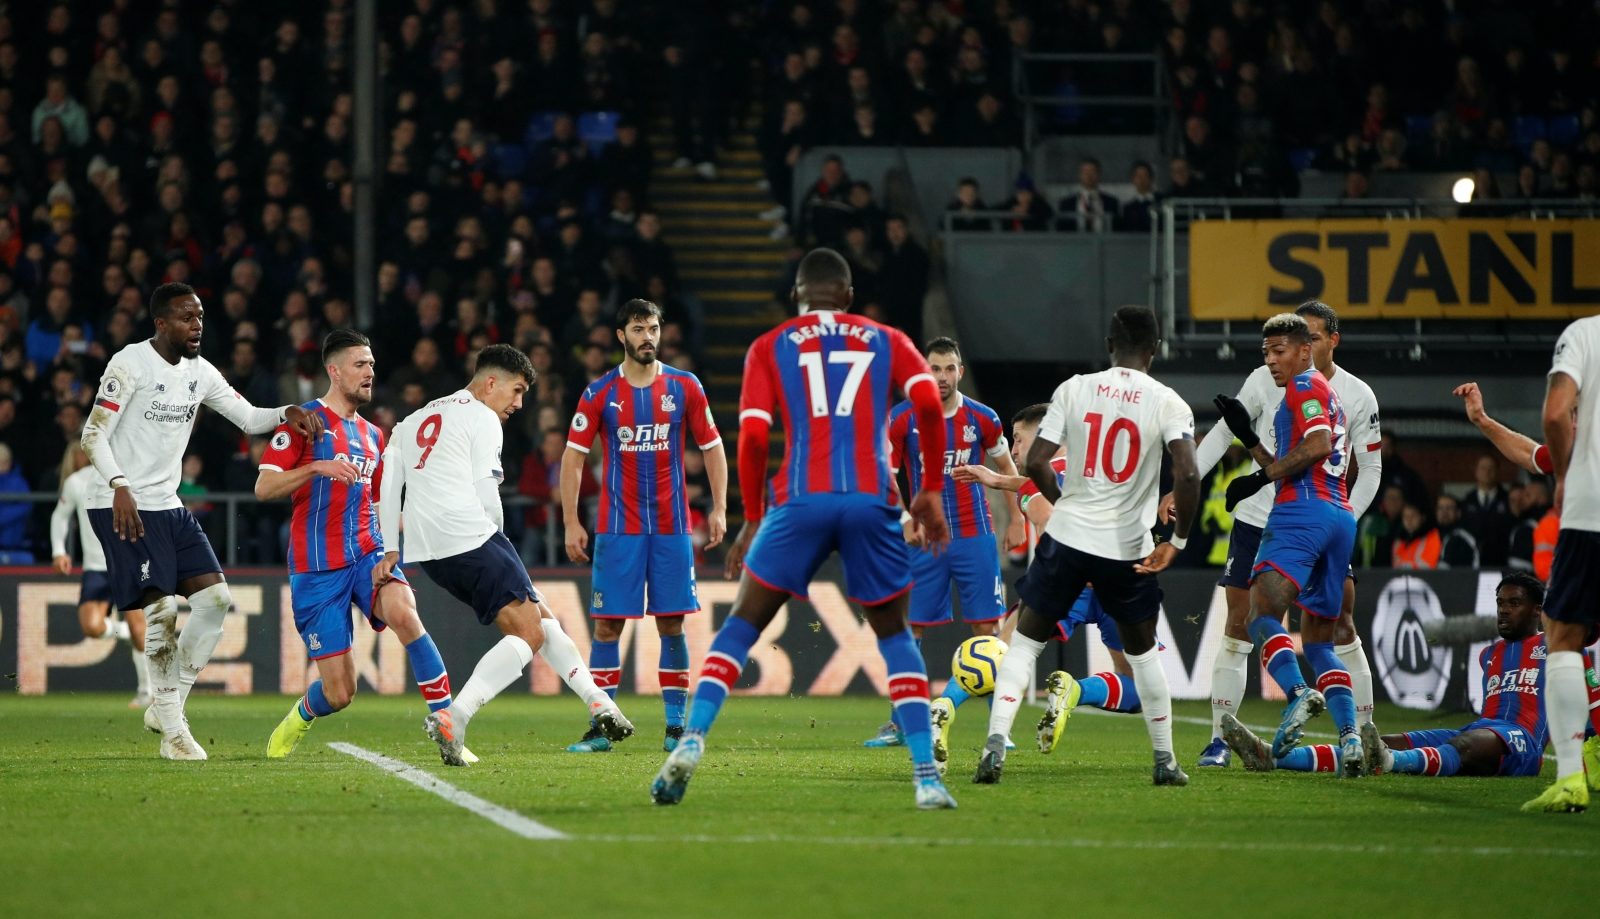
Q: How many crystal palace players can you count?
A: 8